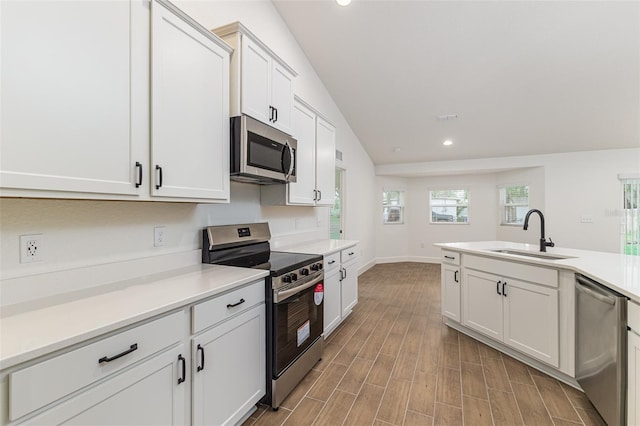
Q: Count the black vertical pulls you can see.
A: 13